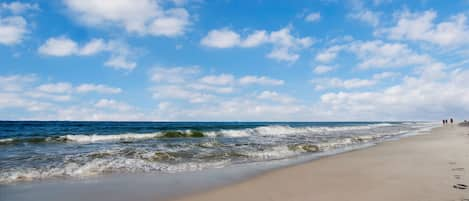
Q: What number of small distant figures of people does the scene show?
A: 3